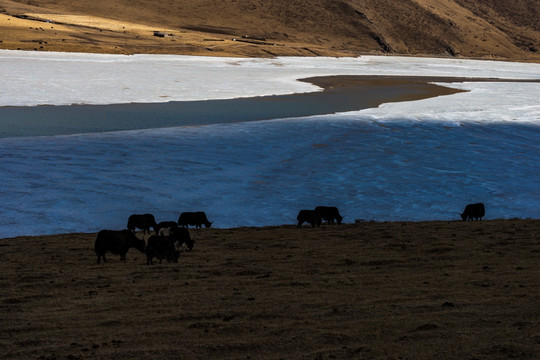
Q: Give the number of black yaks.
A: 9